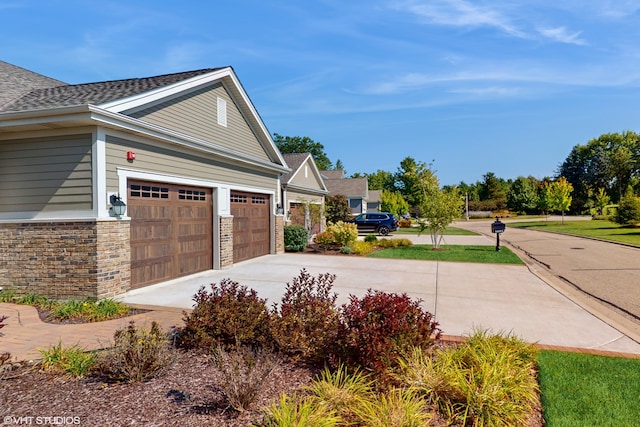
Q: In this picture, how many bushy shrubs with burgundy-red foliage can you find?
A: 3